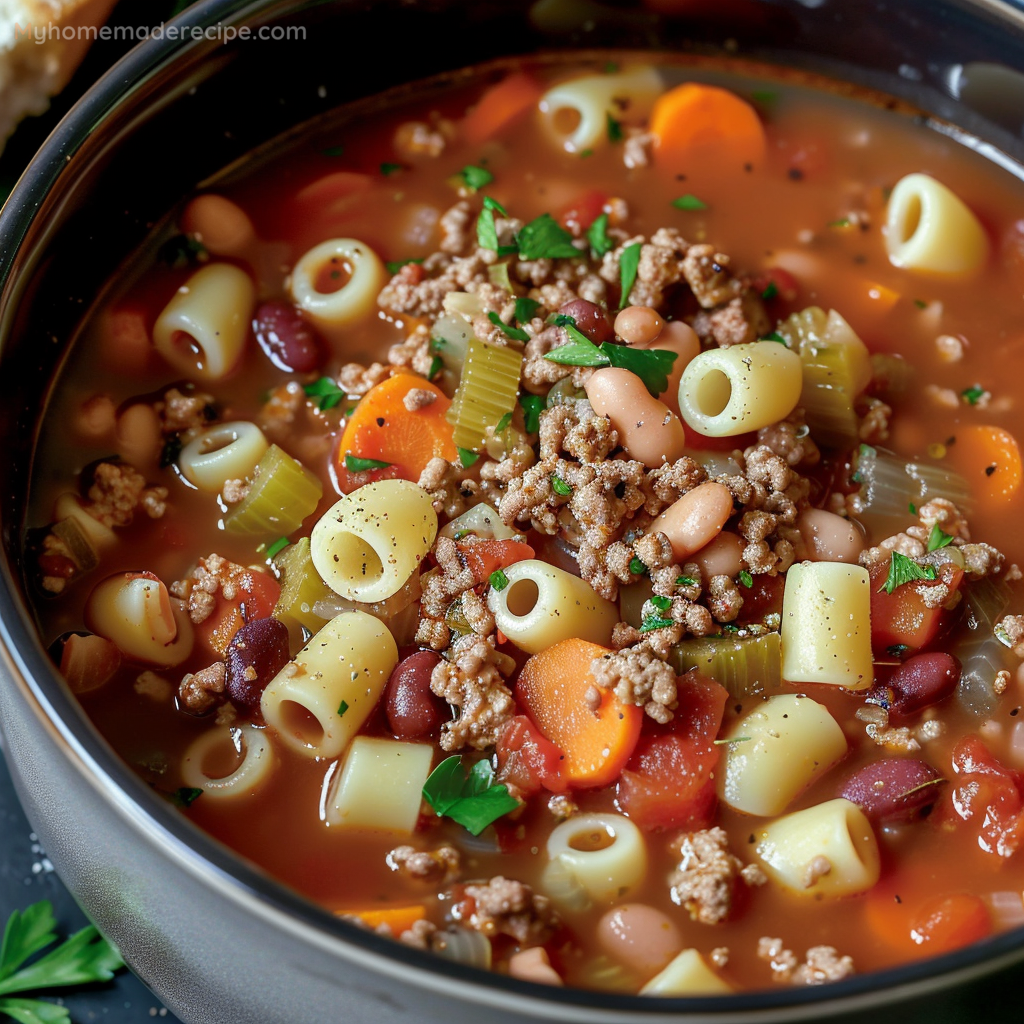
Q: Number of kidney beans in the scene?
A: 6